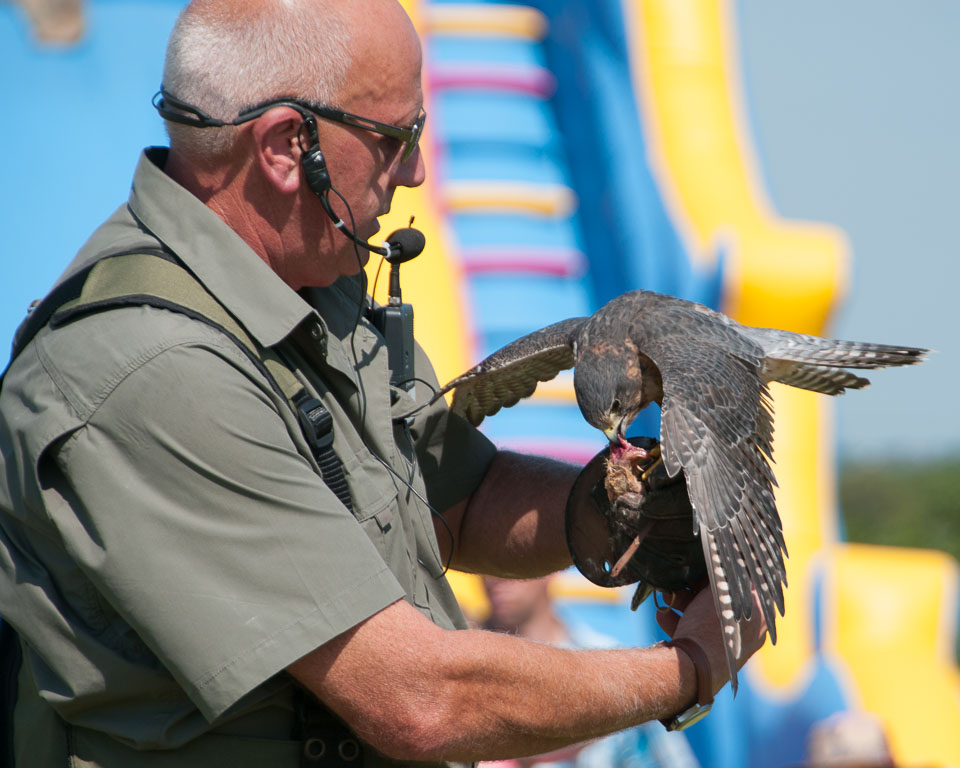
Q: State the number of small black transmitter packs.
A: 1